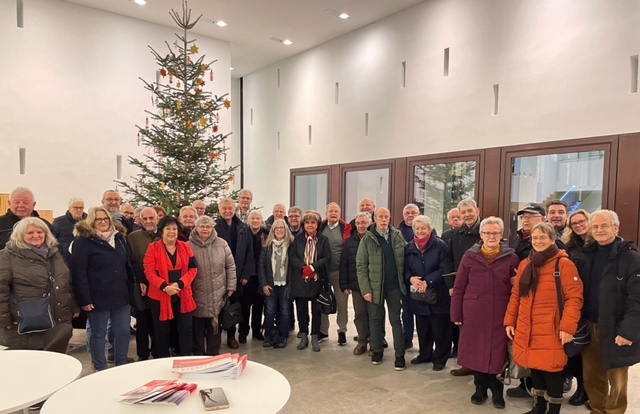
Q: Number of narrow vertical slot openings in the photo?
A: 14